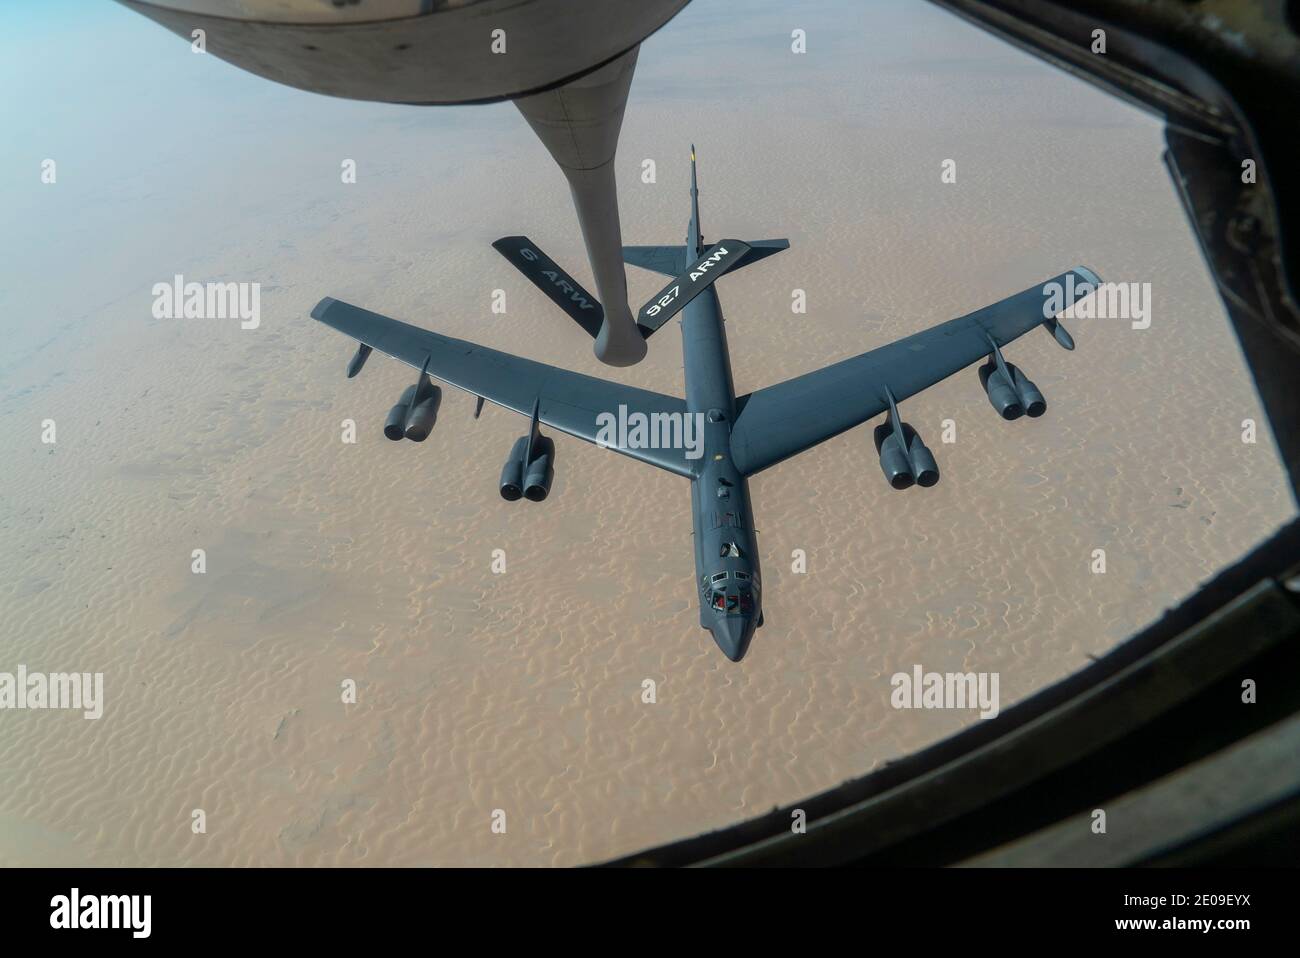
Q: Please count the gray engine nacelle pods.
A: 4